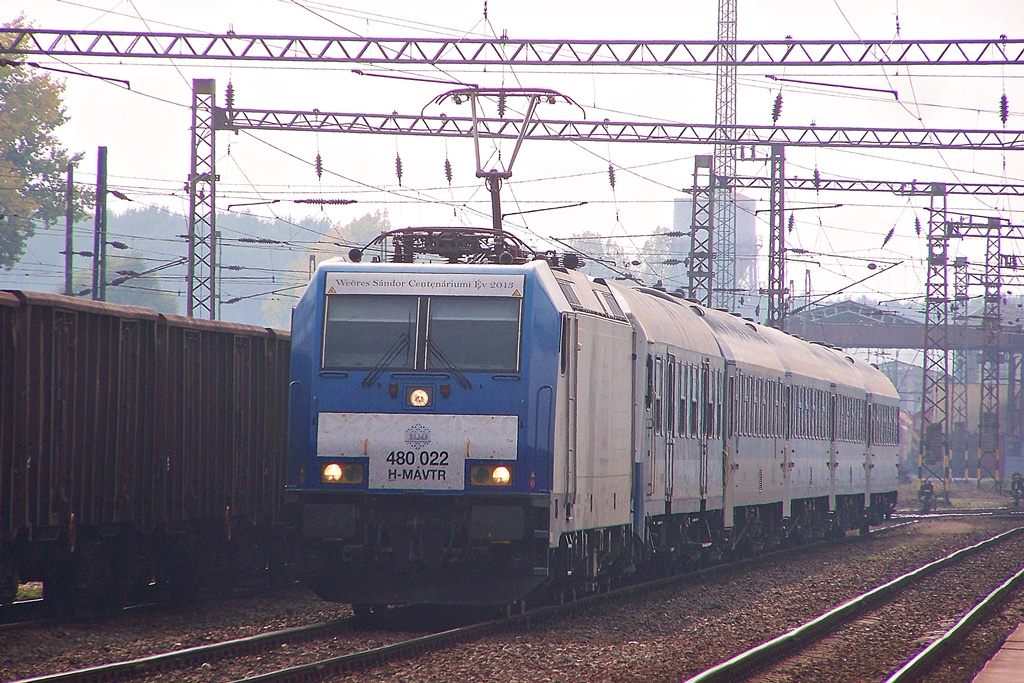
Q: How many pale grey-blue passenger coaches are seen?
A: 5